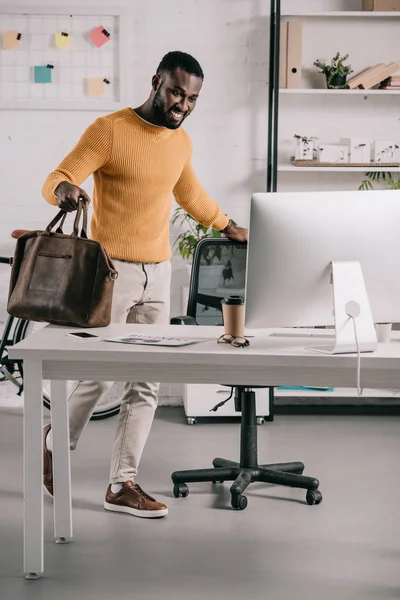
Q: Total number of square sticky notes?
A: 5